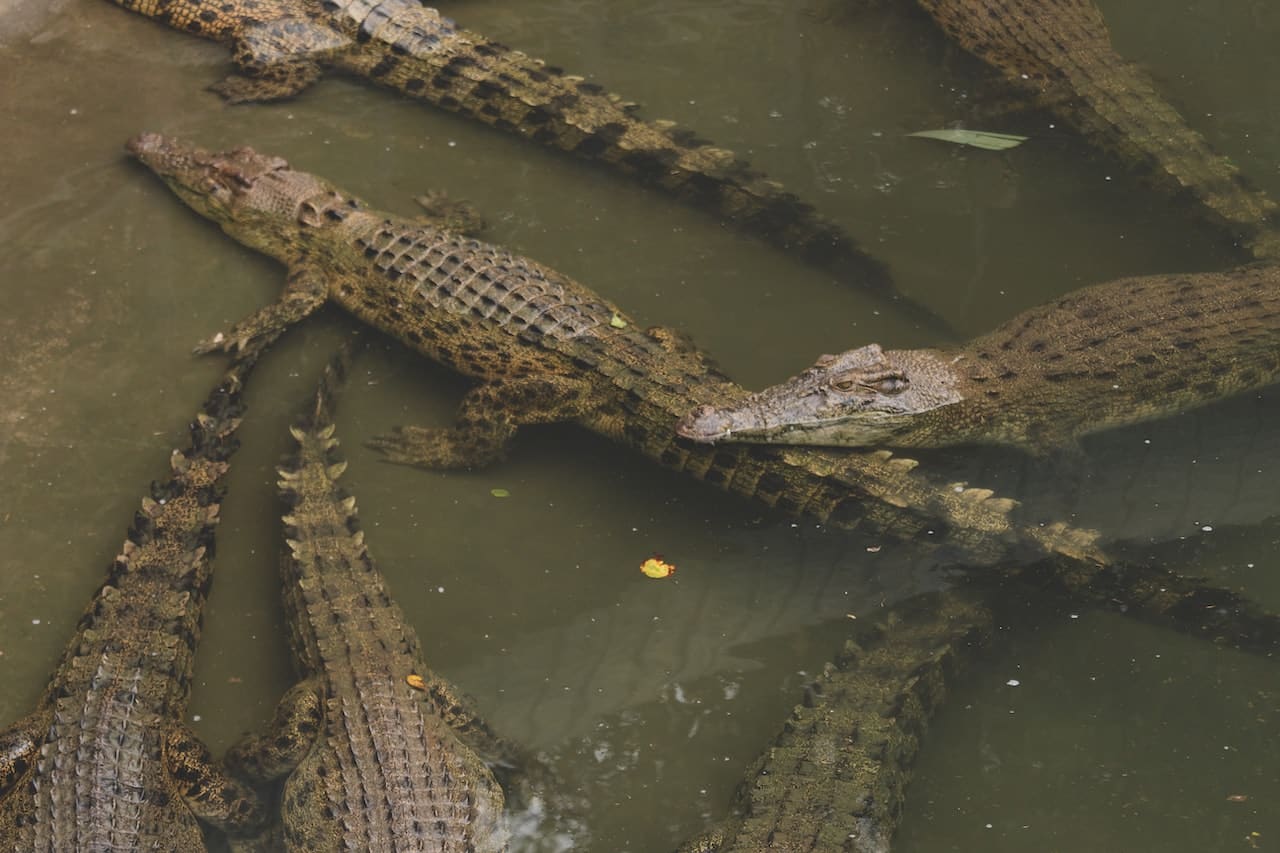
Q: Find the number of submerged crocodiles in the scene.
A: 7